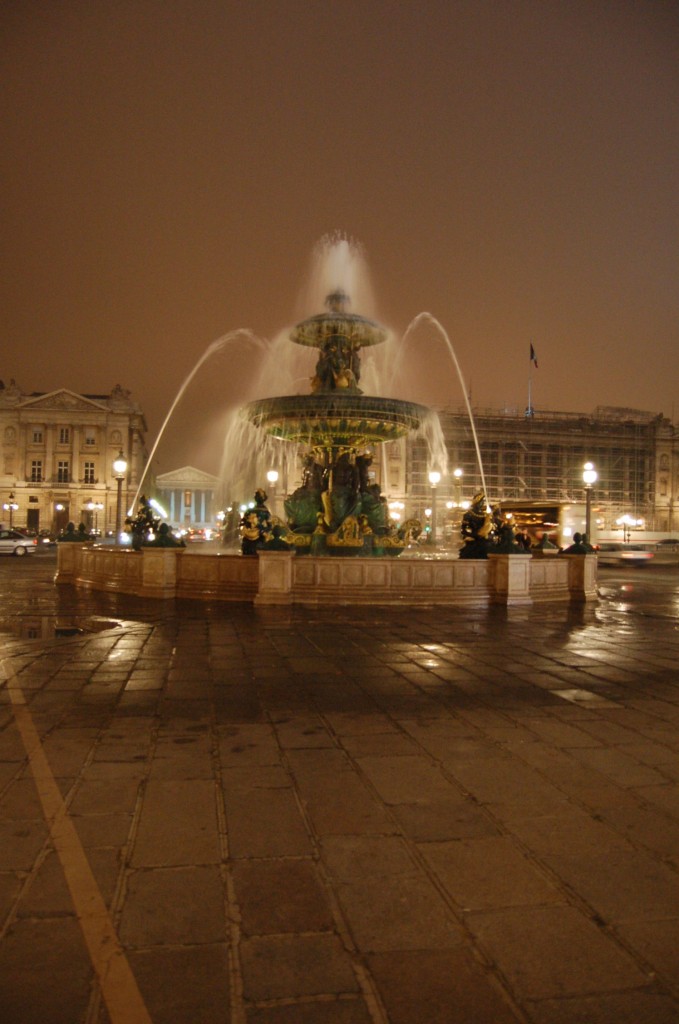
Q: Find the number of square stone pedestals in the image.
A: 5